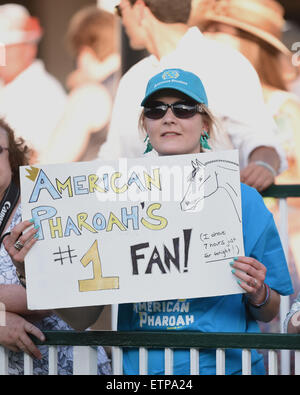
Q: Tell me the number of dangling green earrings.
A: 2